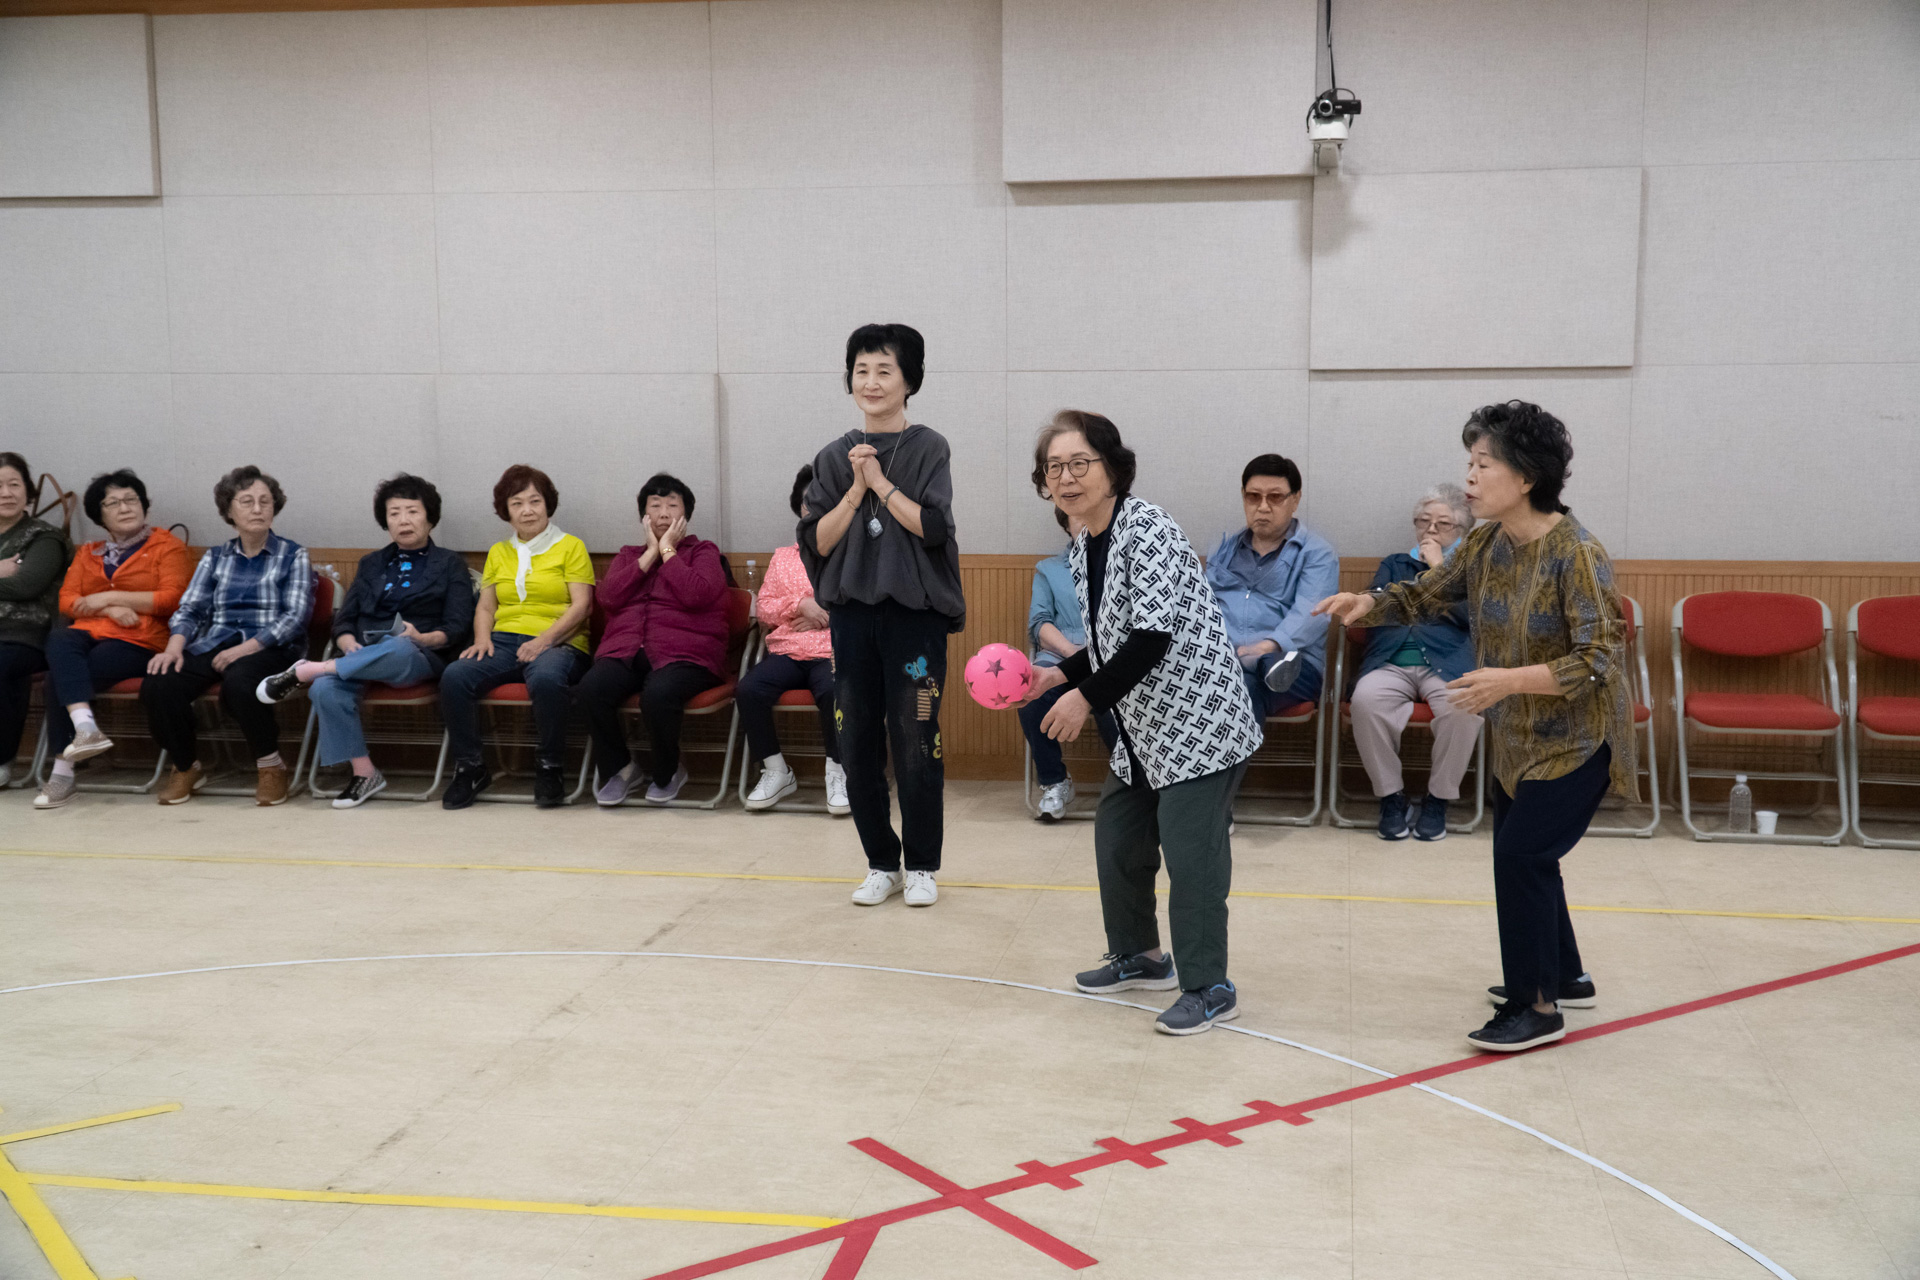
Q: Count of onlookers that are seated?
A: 10